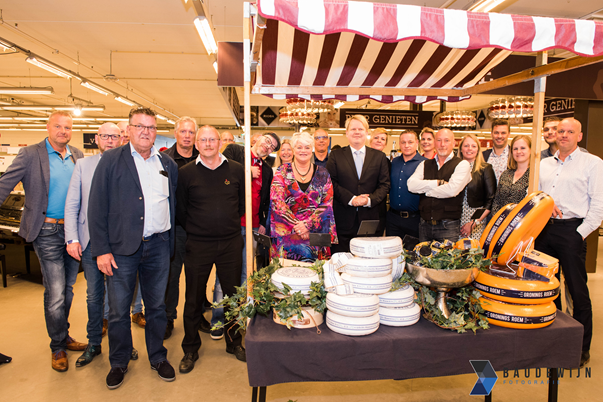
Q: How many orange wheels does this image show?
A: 4